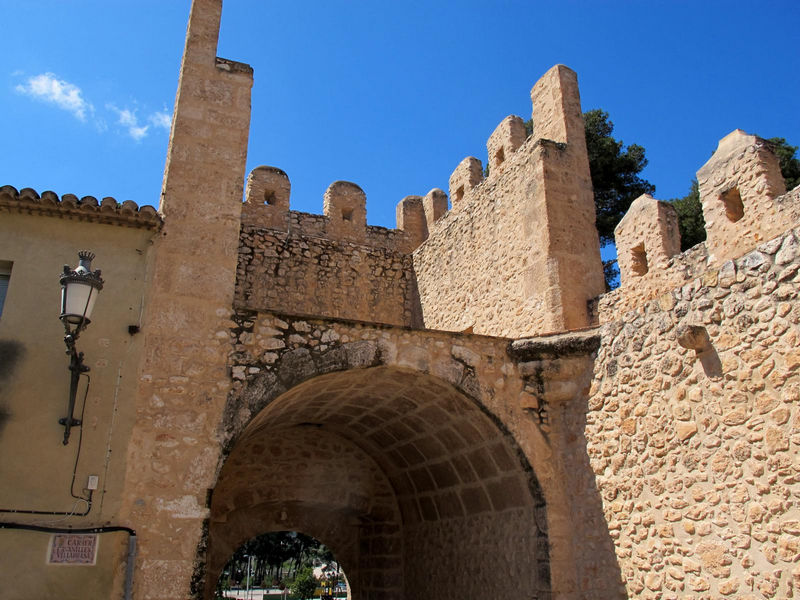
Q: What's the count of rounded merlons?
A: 6